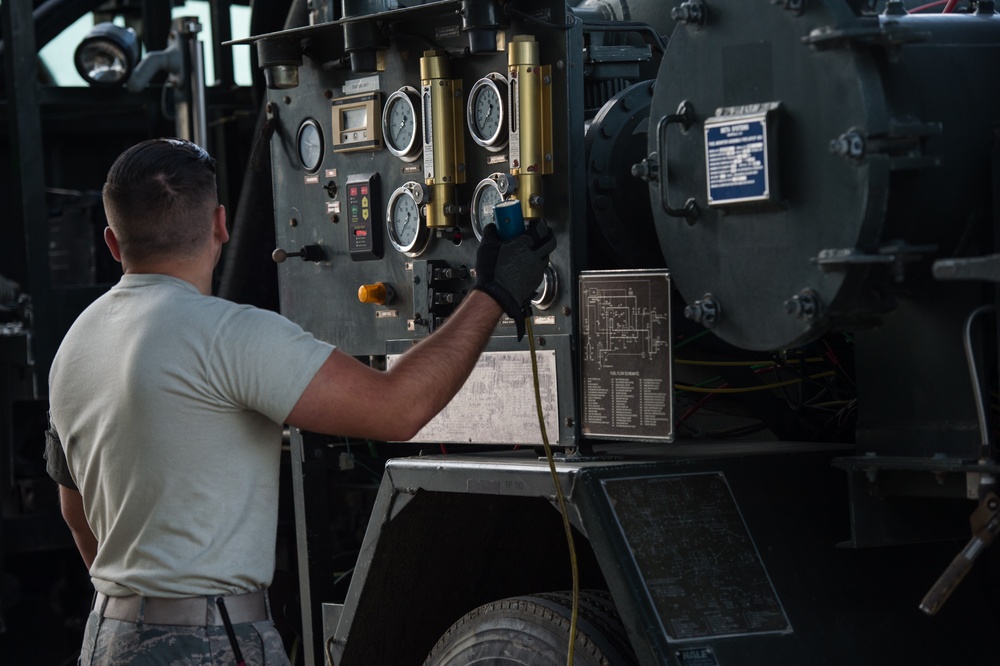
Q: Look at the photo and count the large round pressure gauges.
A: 4